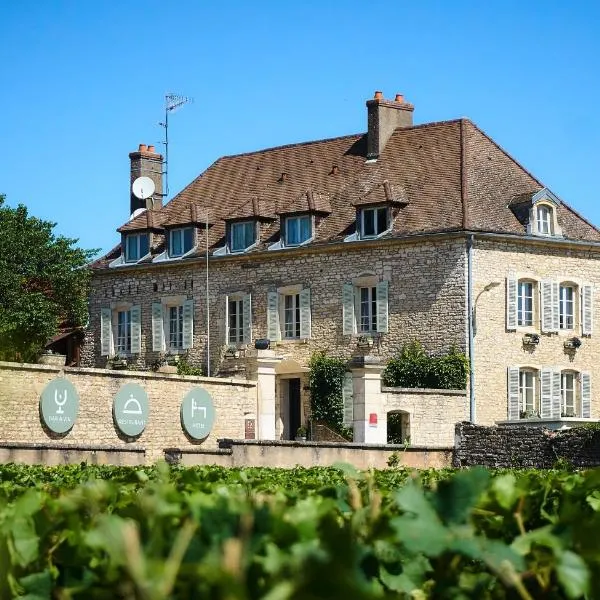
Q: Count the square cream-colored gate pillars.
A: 2